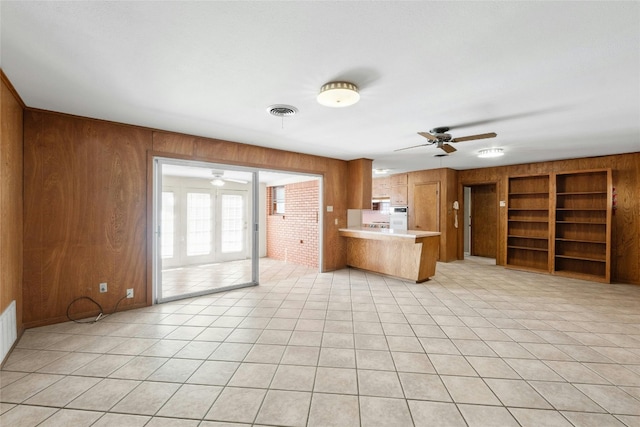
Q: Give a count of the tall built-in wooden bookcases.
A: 2